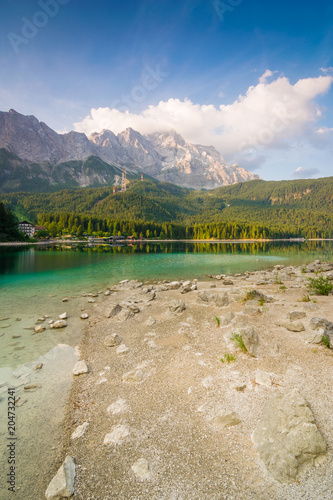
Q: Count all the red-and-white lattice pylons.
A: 2